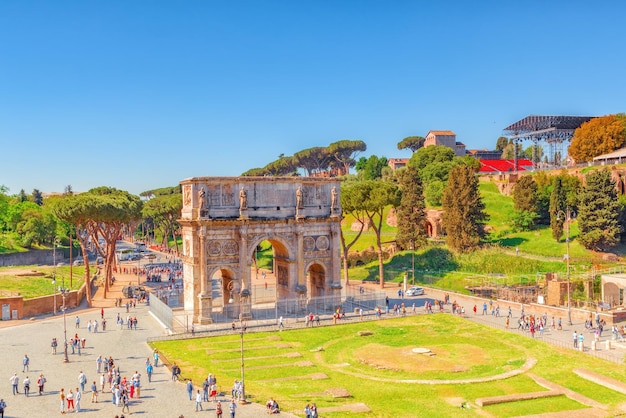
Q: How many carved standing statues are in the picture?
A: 4